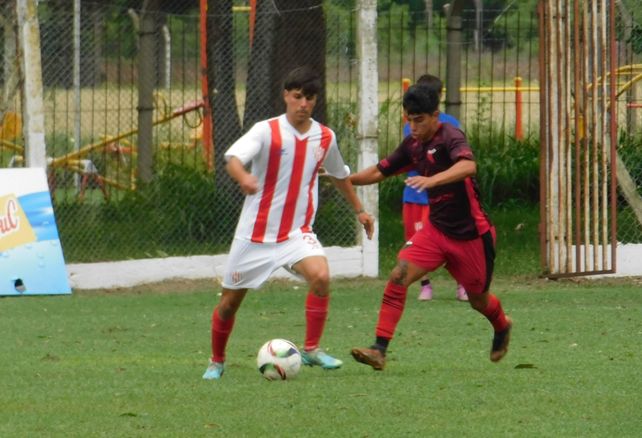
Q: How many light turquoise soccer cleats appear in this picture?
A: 2